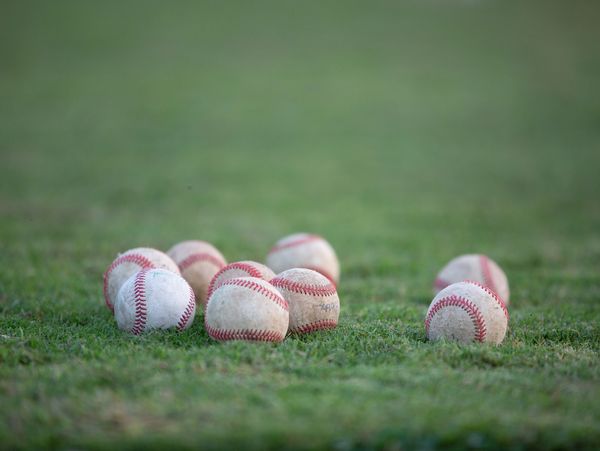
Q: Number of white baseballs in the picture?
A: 9